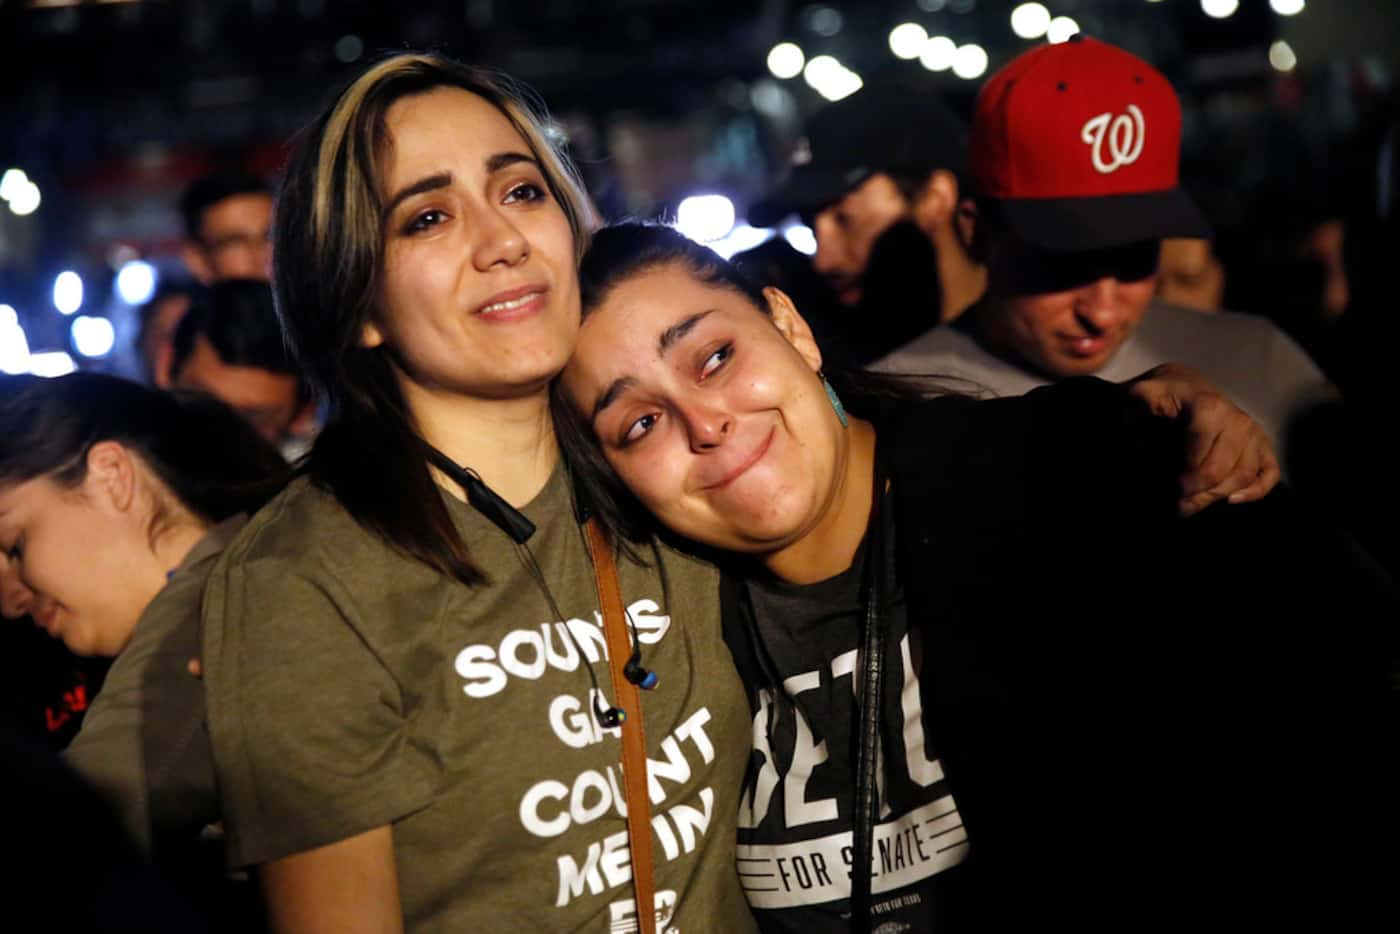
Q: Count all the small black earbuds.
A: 2